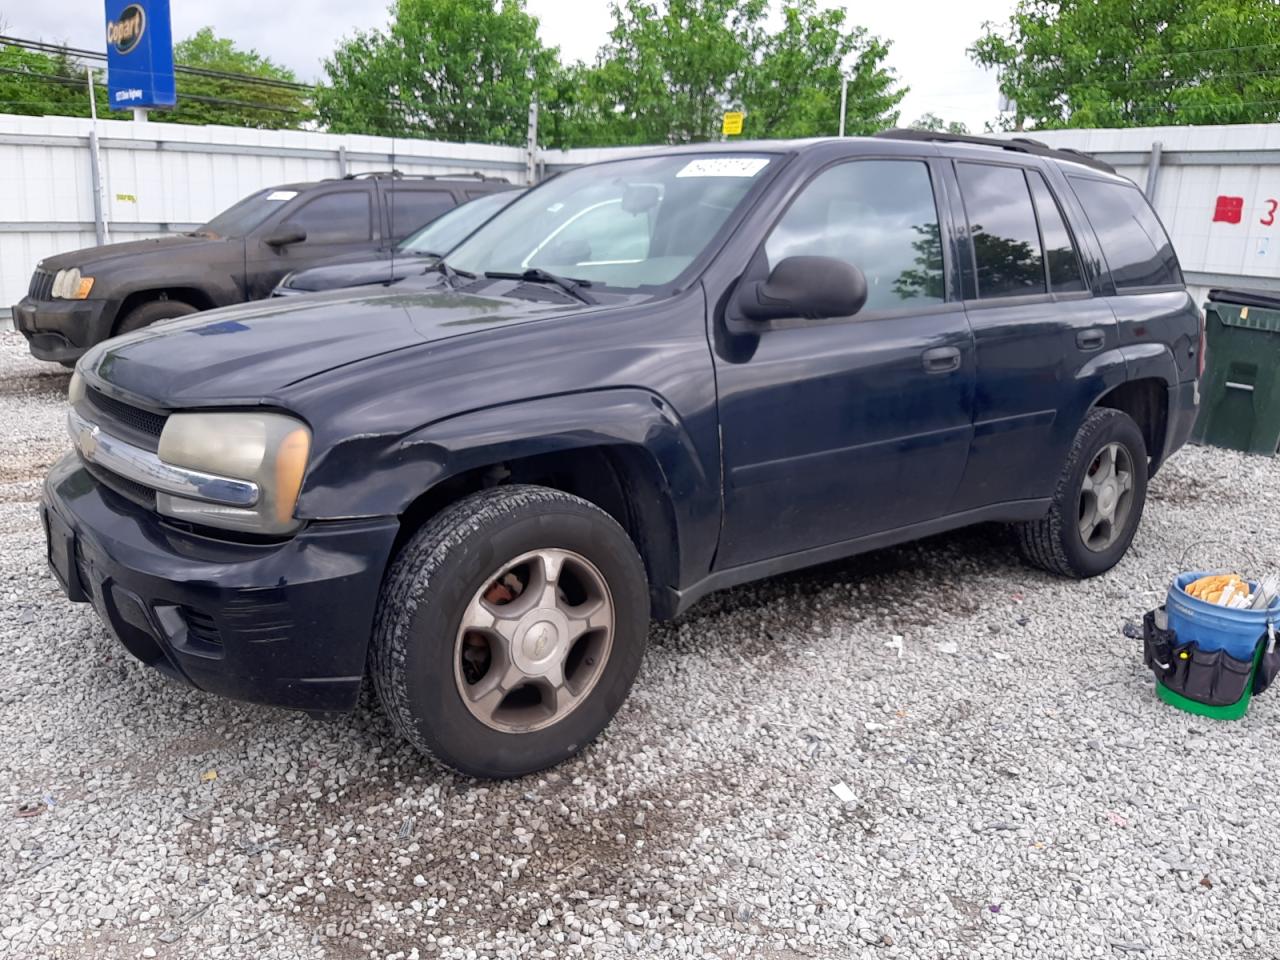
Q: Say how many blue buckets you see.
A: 1